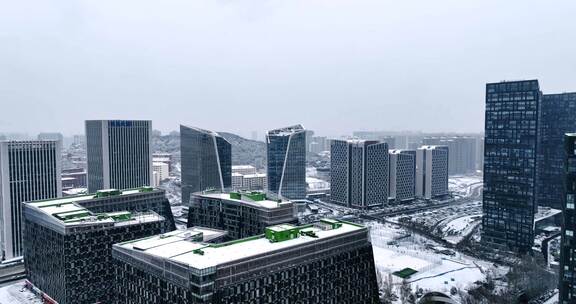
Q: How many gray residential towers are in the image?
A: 3